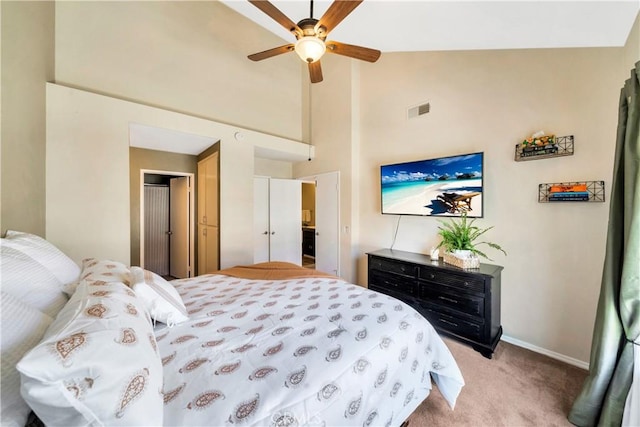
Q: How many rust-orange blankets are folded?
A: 1